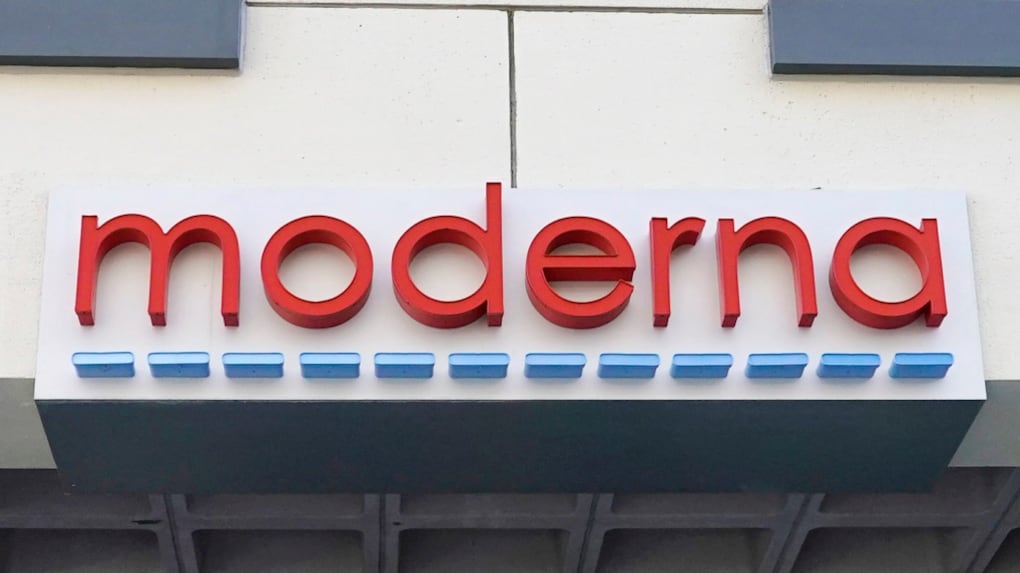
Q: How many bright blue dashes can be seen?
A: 12